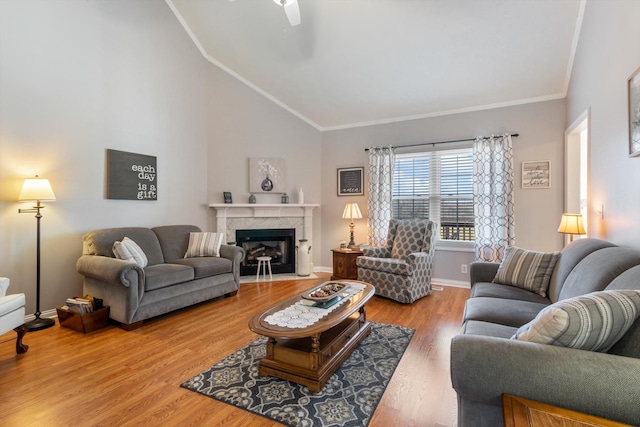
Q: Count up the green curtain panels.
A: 0